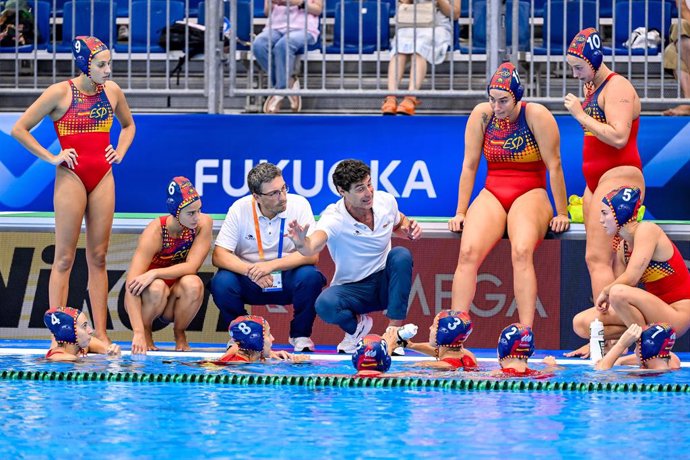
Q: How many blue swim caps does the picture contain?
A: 11